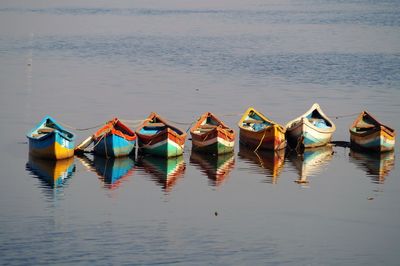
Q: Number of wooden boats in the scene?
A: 7